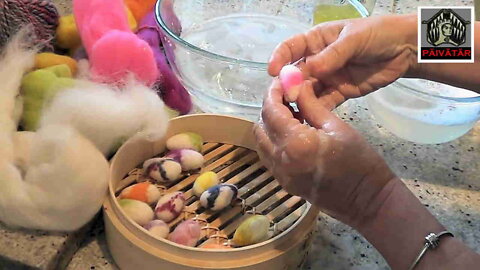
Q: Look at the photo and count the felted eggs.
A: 12